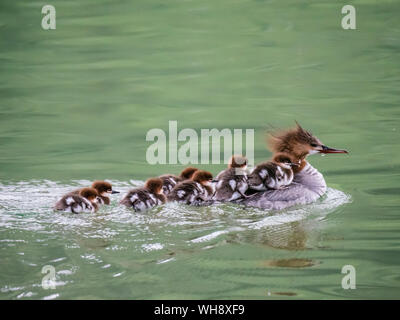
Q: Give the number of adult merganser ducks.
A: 1